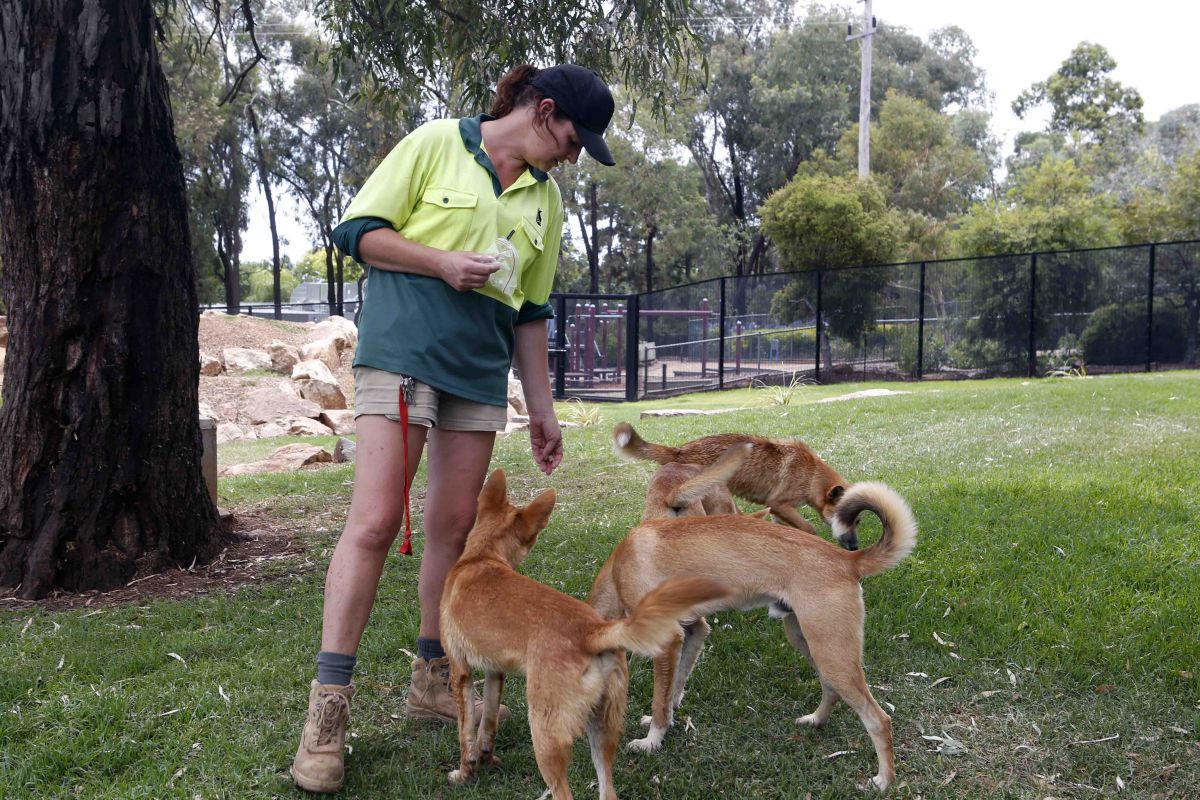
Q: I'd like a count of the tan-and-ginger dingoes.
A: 4